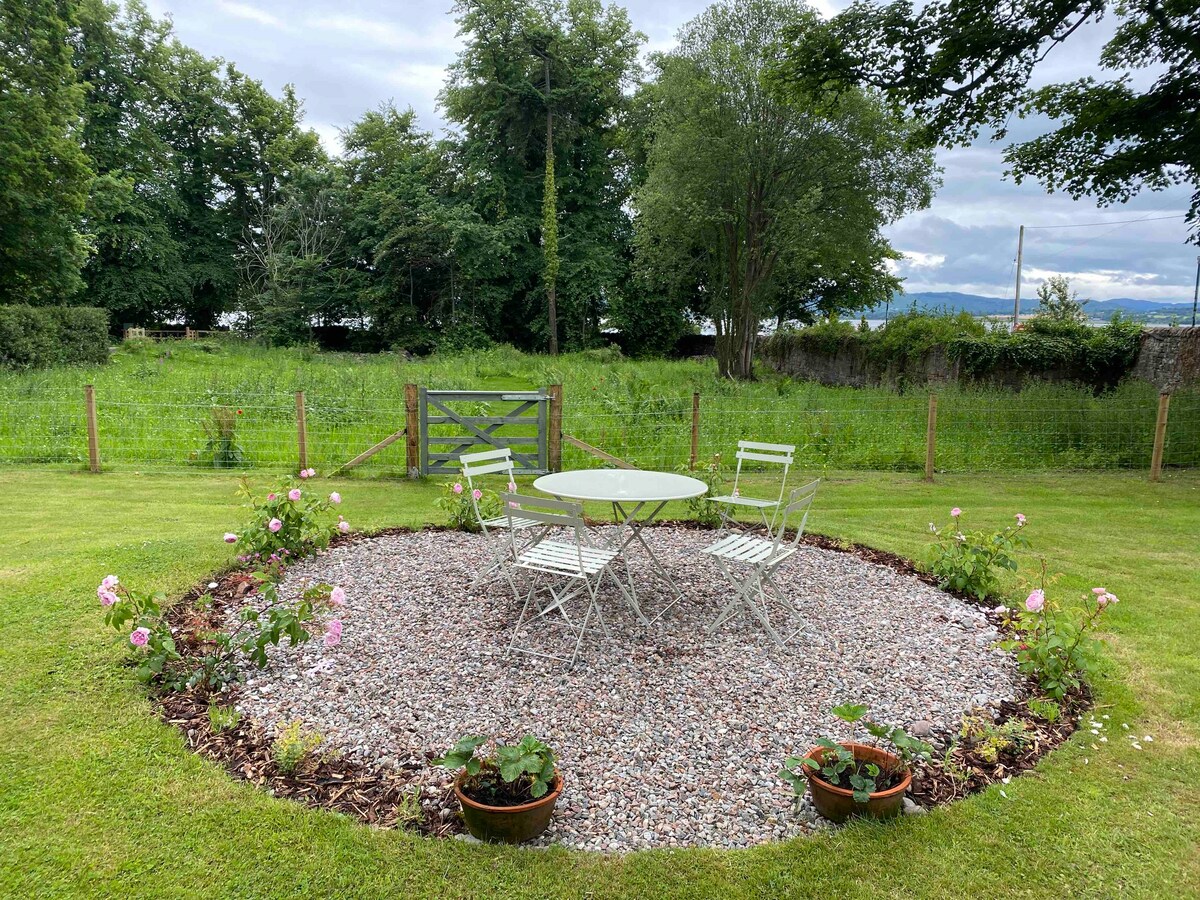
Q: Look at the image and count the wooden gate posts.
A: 2